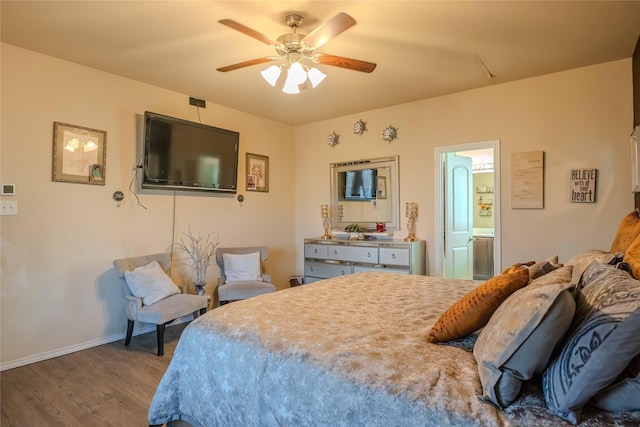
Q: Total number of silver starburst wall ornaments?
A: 3